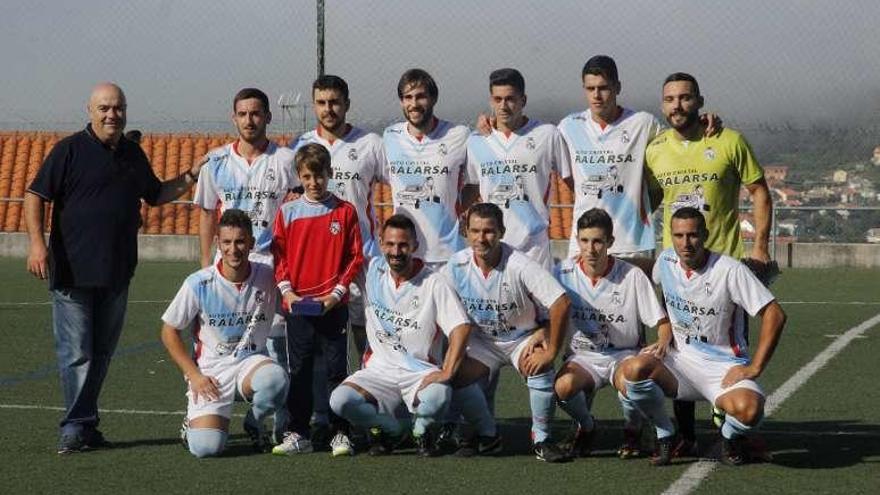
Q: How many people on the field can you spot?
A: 13